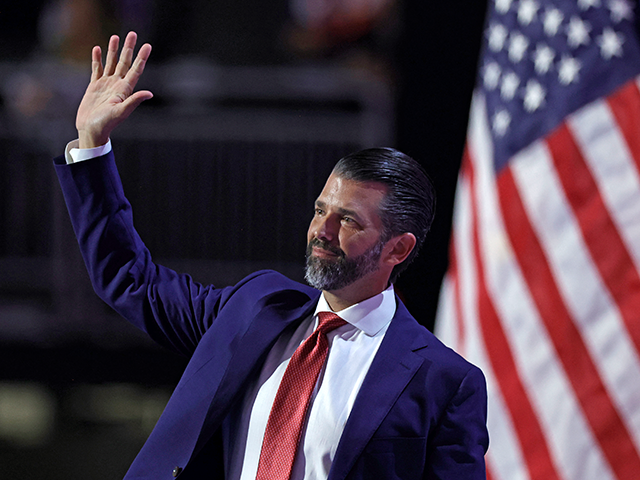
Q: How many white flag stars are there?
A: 15